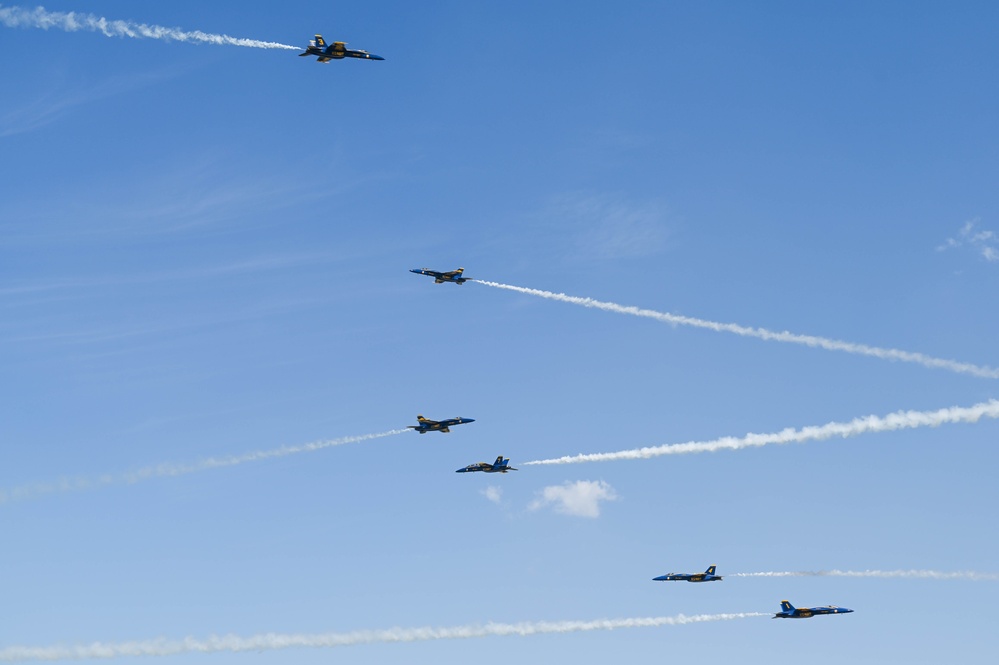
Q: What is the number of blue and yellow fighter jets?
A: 6